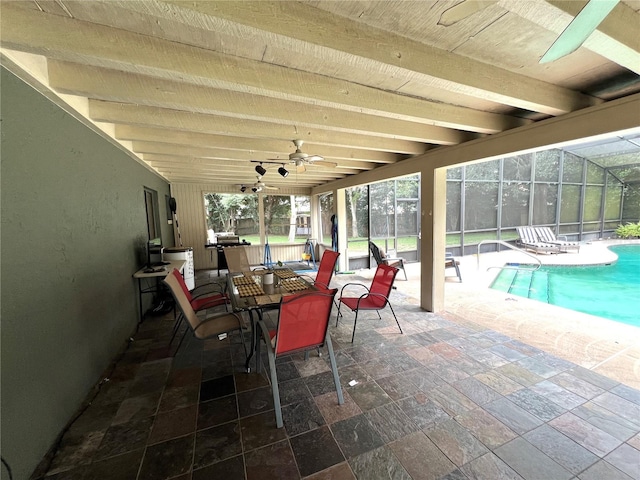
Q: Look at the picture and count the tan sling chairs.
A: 2